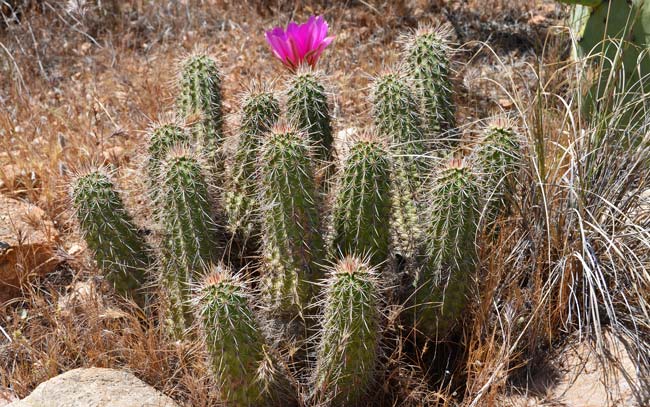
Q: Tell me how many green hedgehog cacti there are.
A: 14